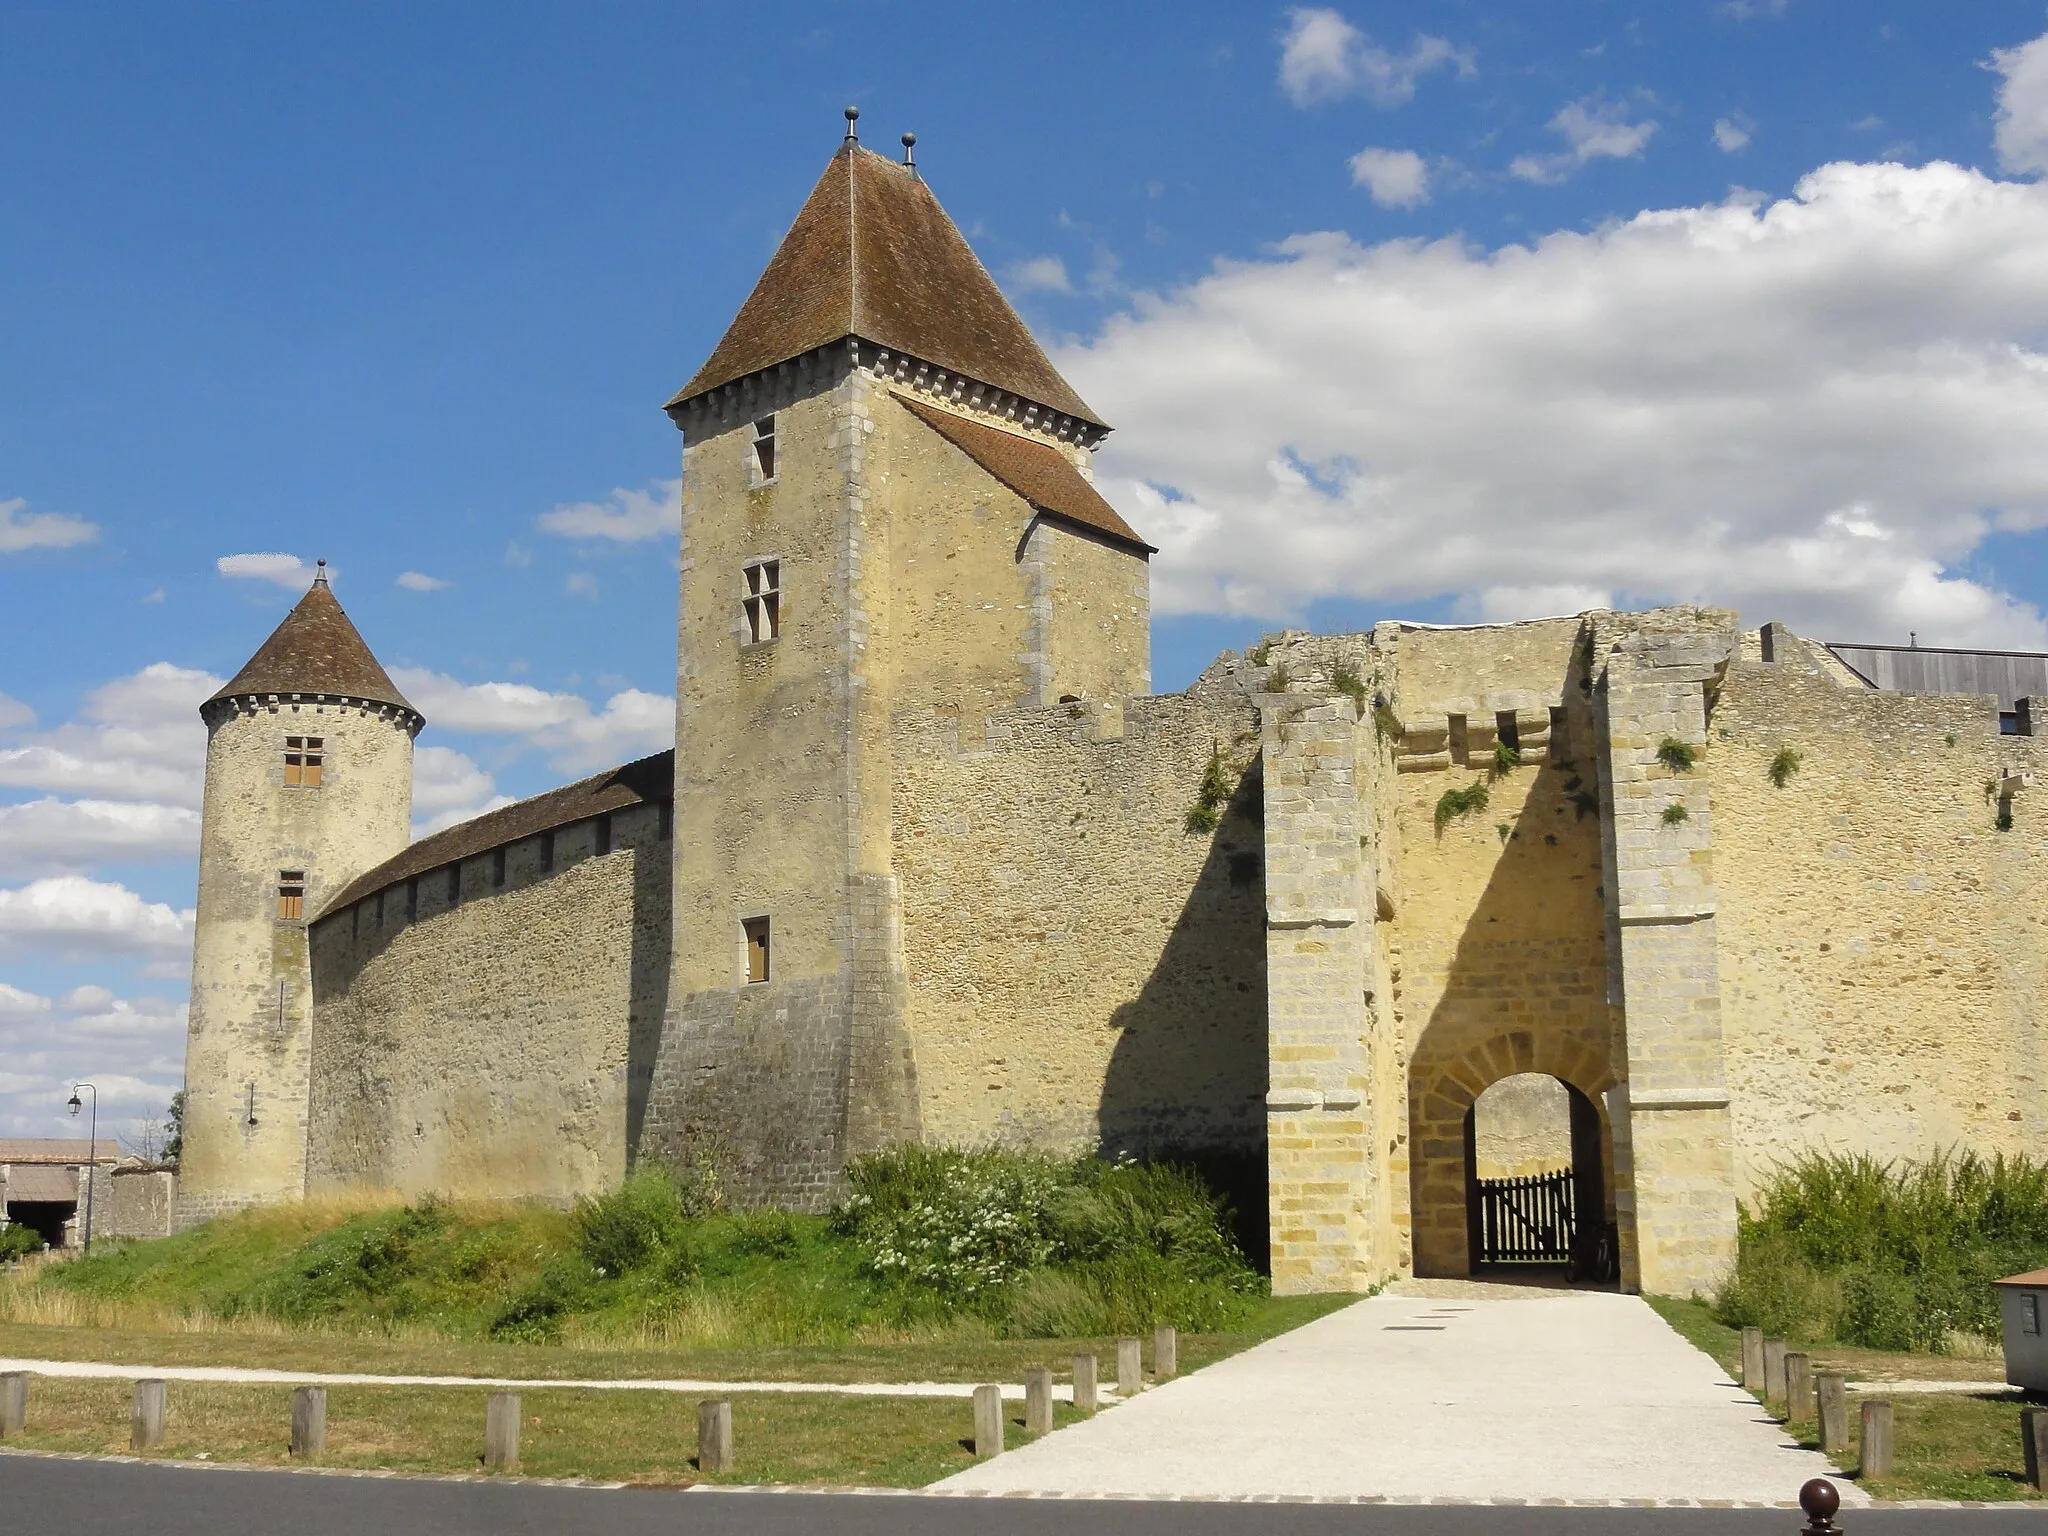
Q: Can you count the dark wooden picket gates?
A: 1